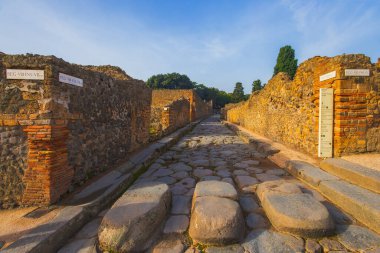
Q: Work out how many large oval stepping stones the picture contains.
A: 3